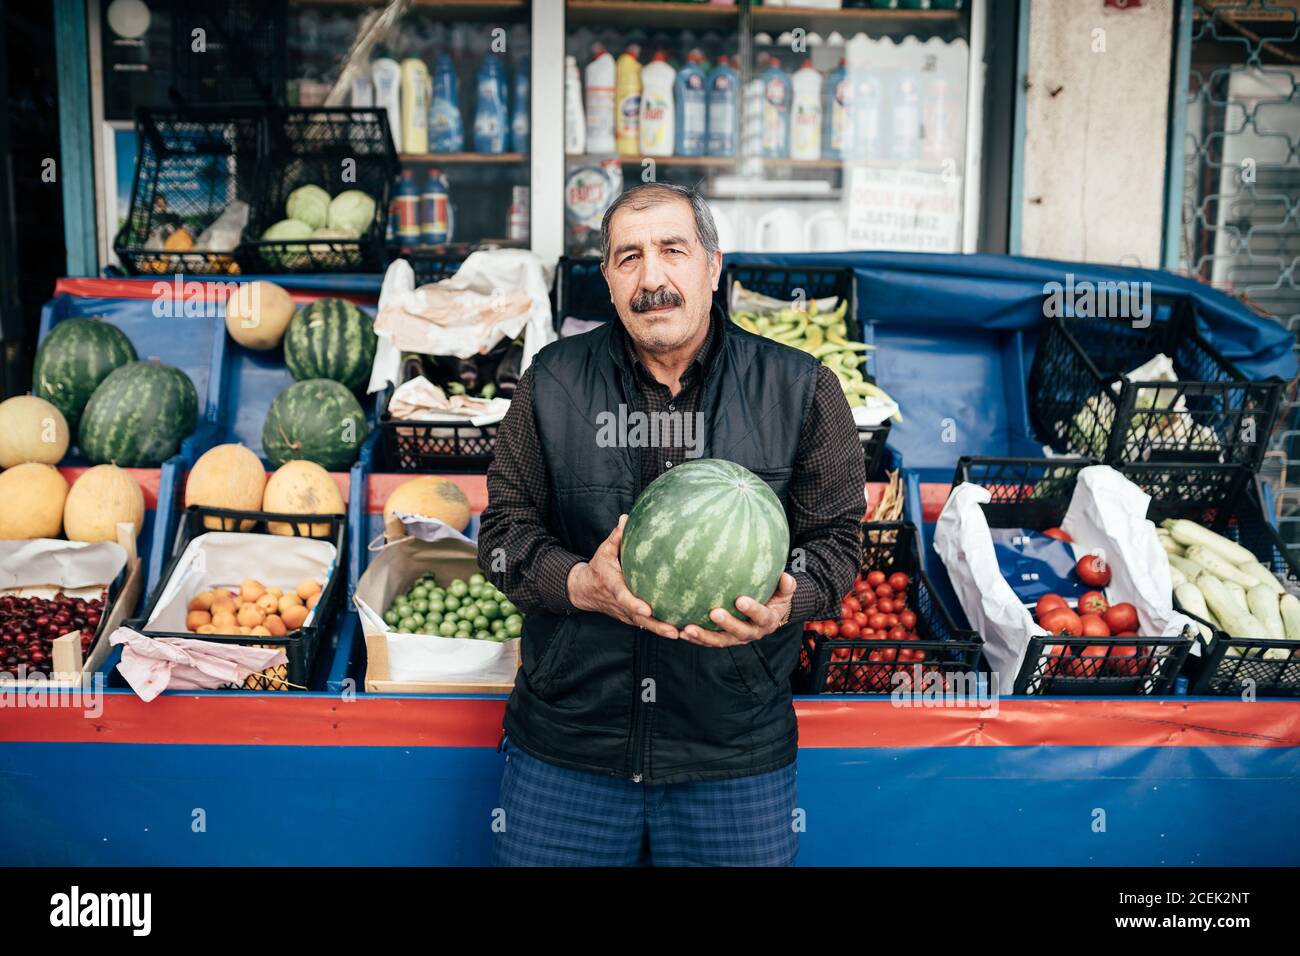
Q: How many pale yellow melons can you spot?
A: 7